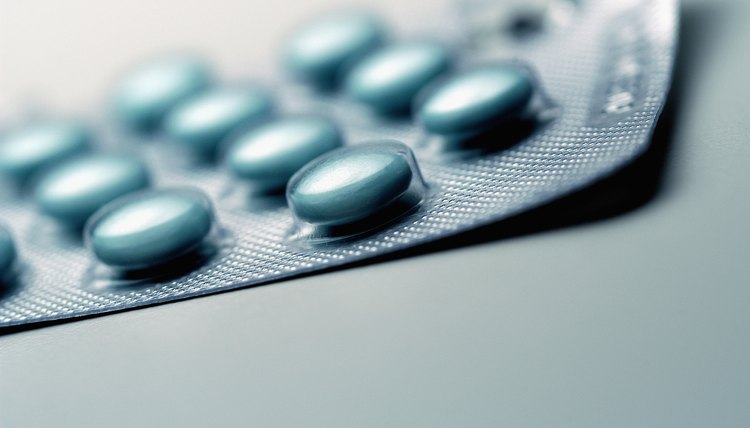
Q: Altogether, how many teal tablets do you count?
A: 11